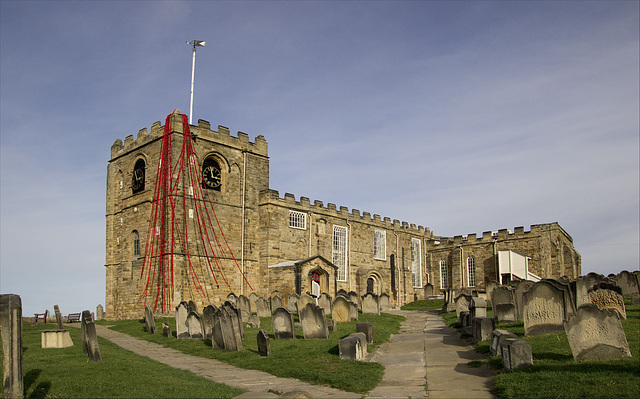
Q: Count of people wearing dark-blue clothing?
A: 0